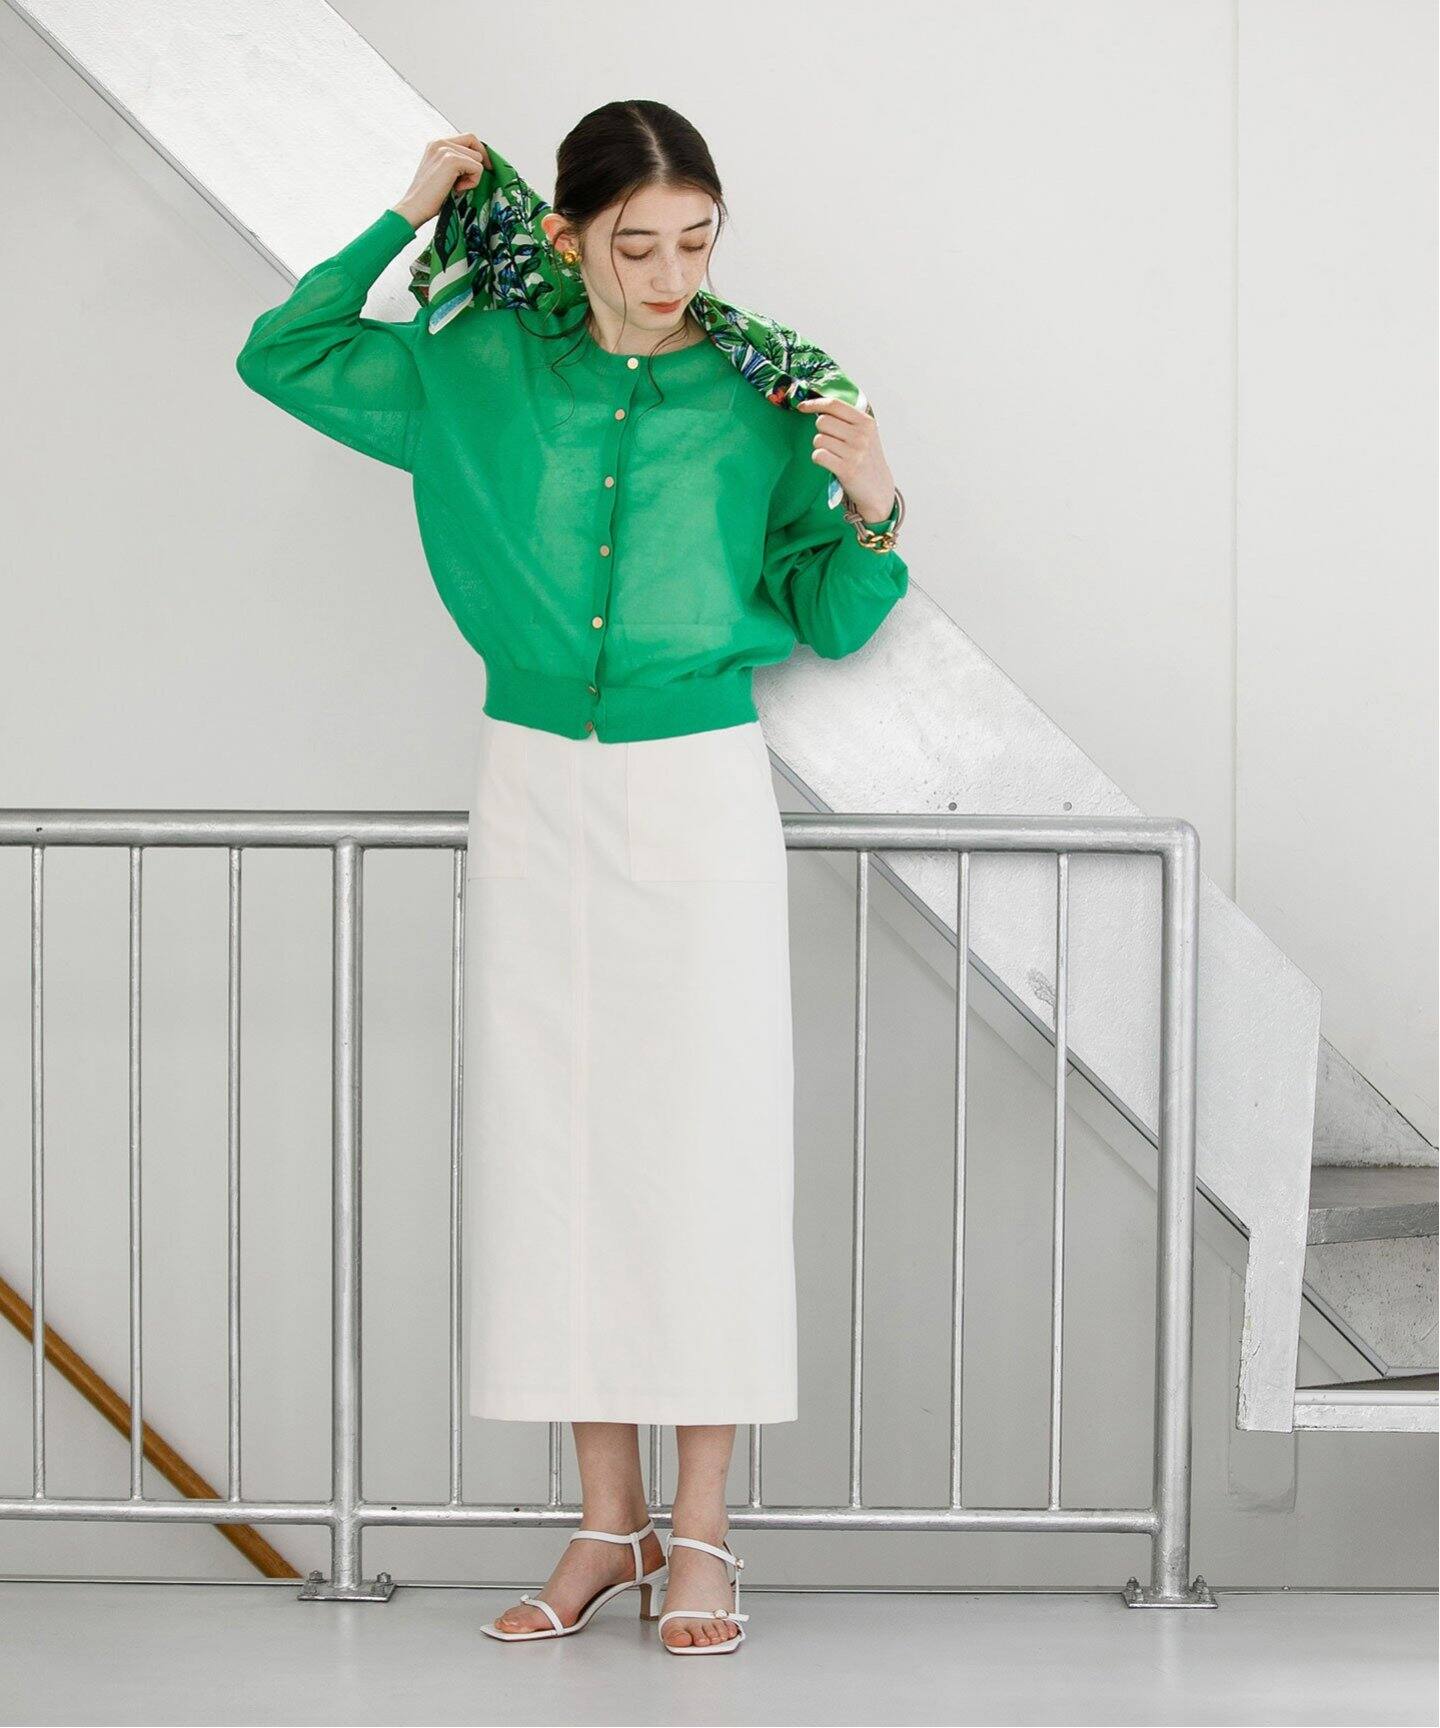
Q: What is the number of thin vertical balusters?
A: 10